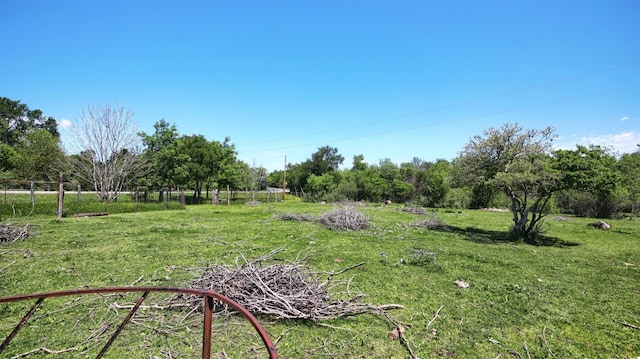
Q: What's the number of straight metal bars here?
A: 3